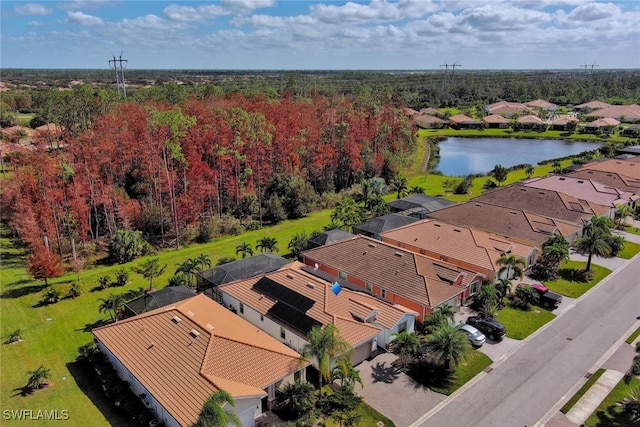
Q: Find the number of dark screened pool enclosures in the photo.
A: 5